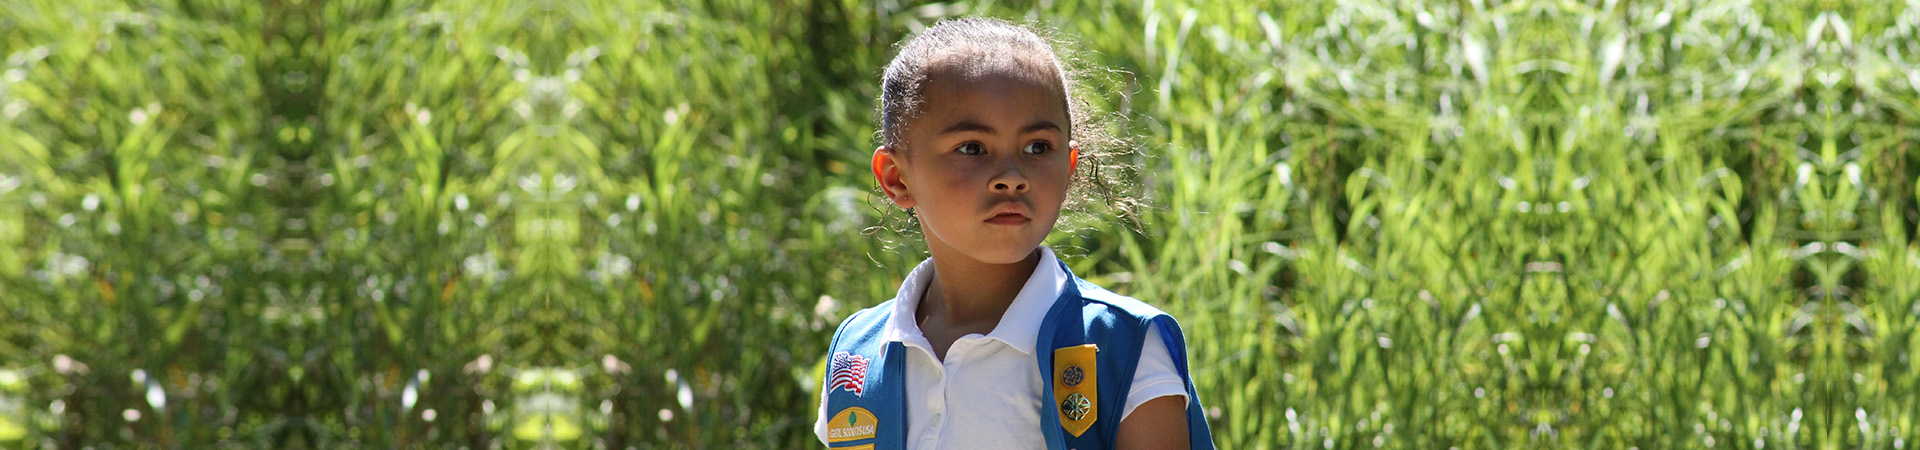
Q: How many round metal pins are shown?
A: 2